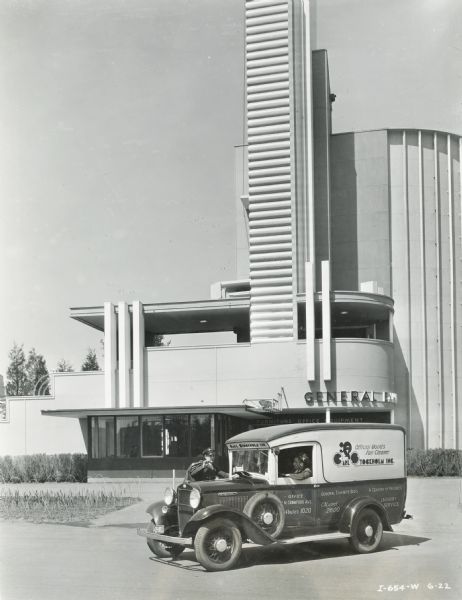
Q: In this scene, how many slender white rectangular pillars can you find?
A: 5